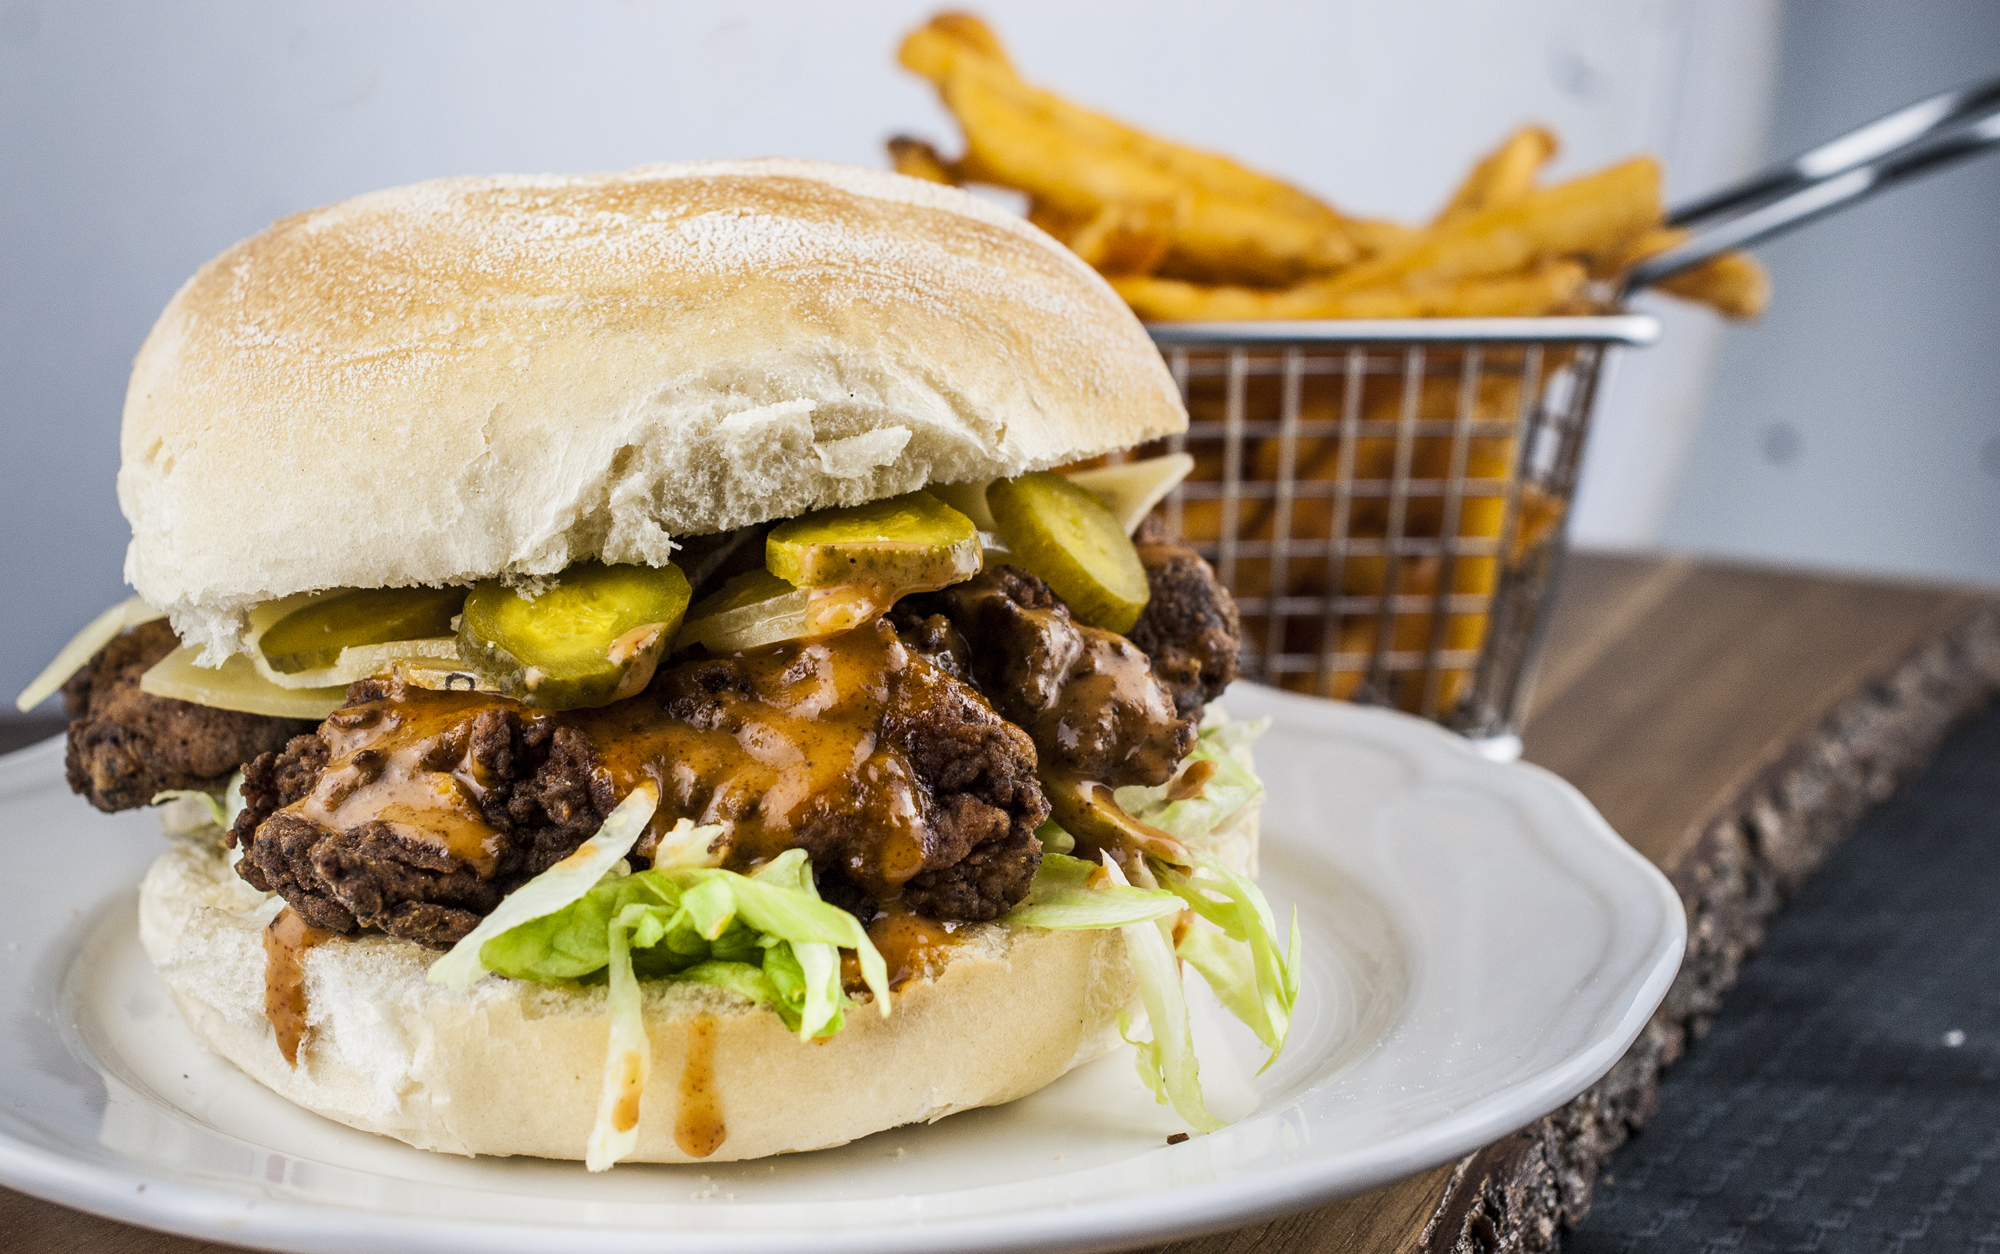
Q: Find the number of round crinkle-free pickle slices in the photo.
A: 4